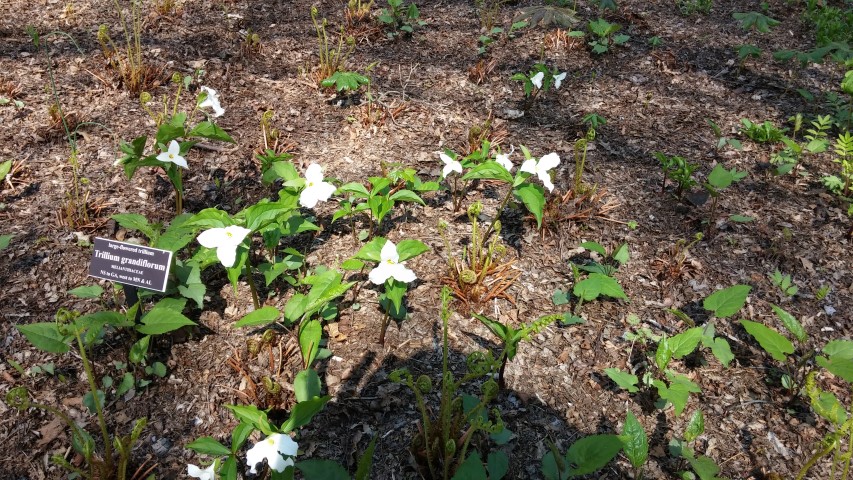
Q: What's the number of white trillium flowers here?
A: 12